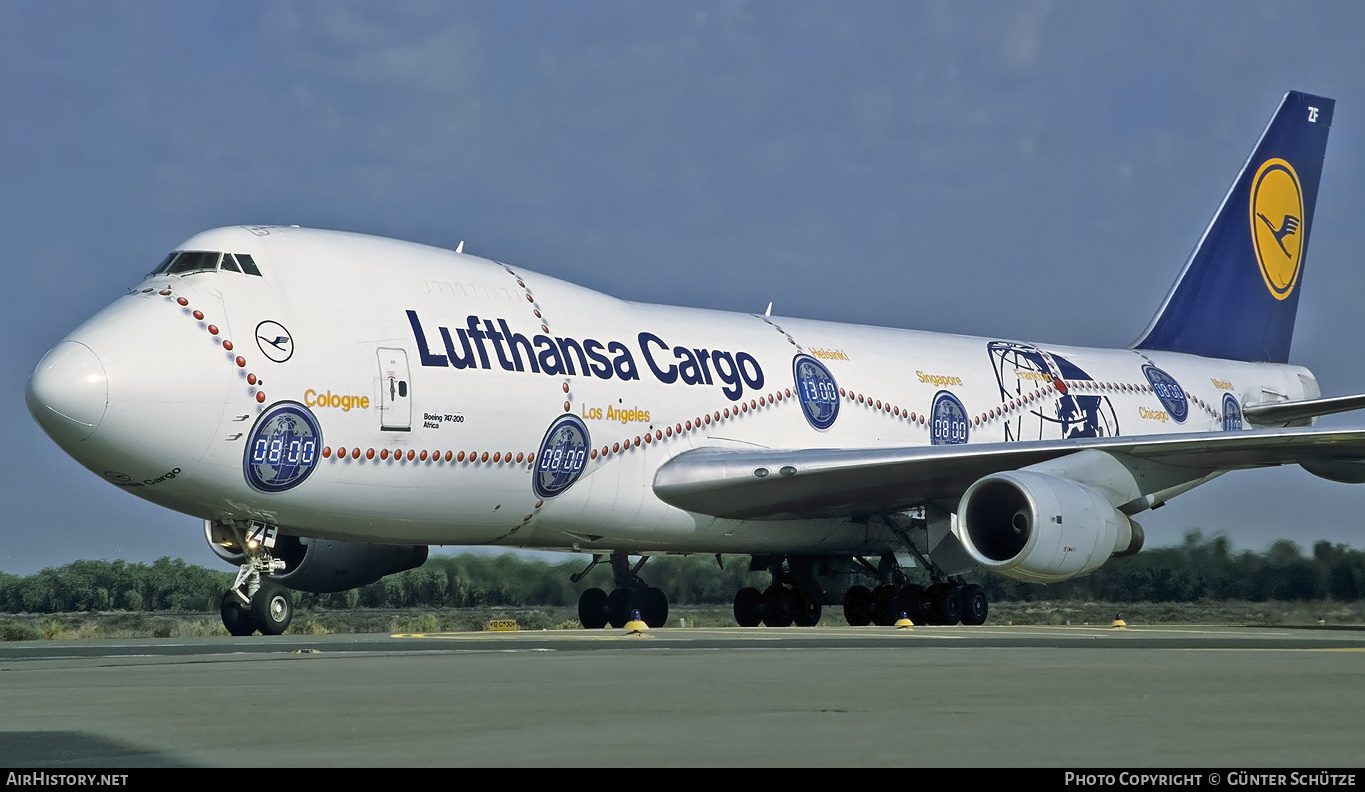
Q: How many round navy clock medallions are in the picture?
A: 6